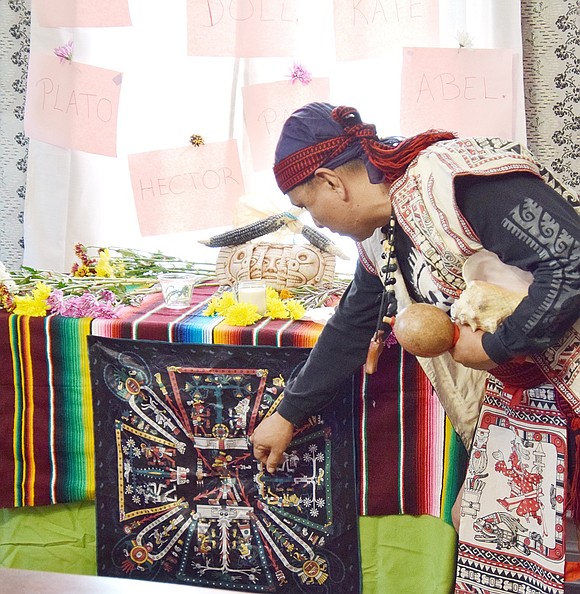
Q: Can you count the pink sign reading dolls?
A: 1